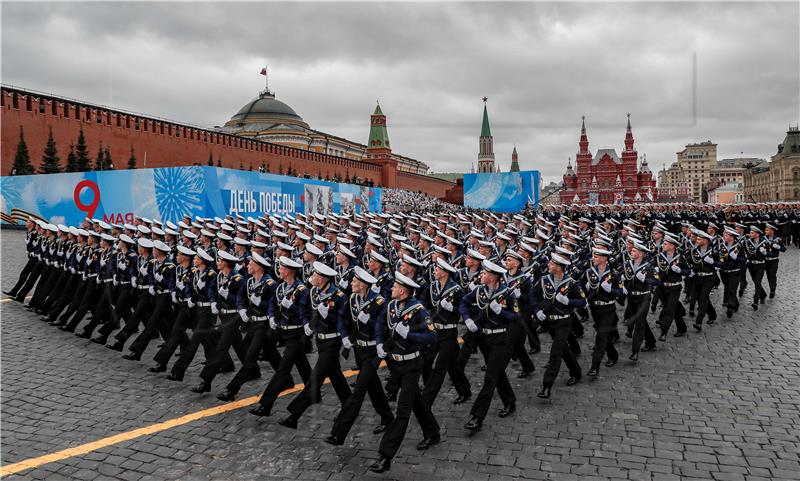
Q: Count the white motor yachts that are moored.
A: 0